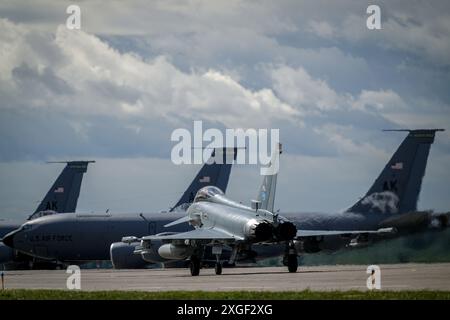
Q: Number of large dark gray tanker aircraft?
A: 3